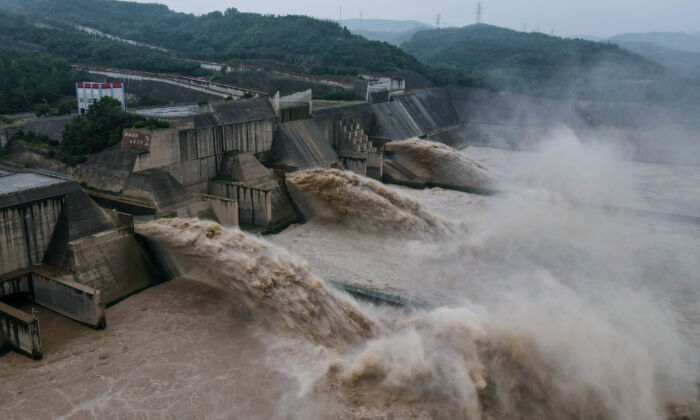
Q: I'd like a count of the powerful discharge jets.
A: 3